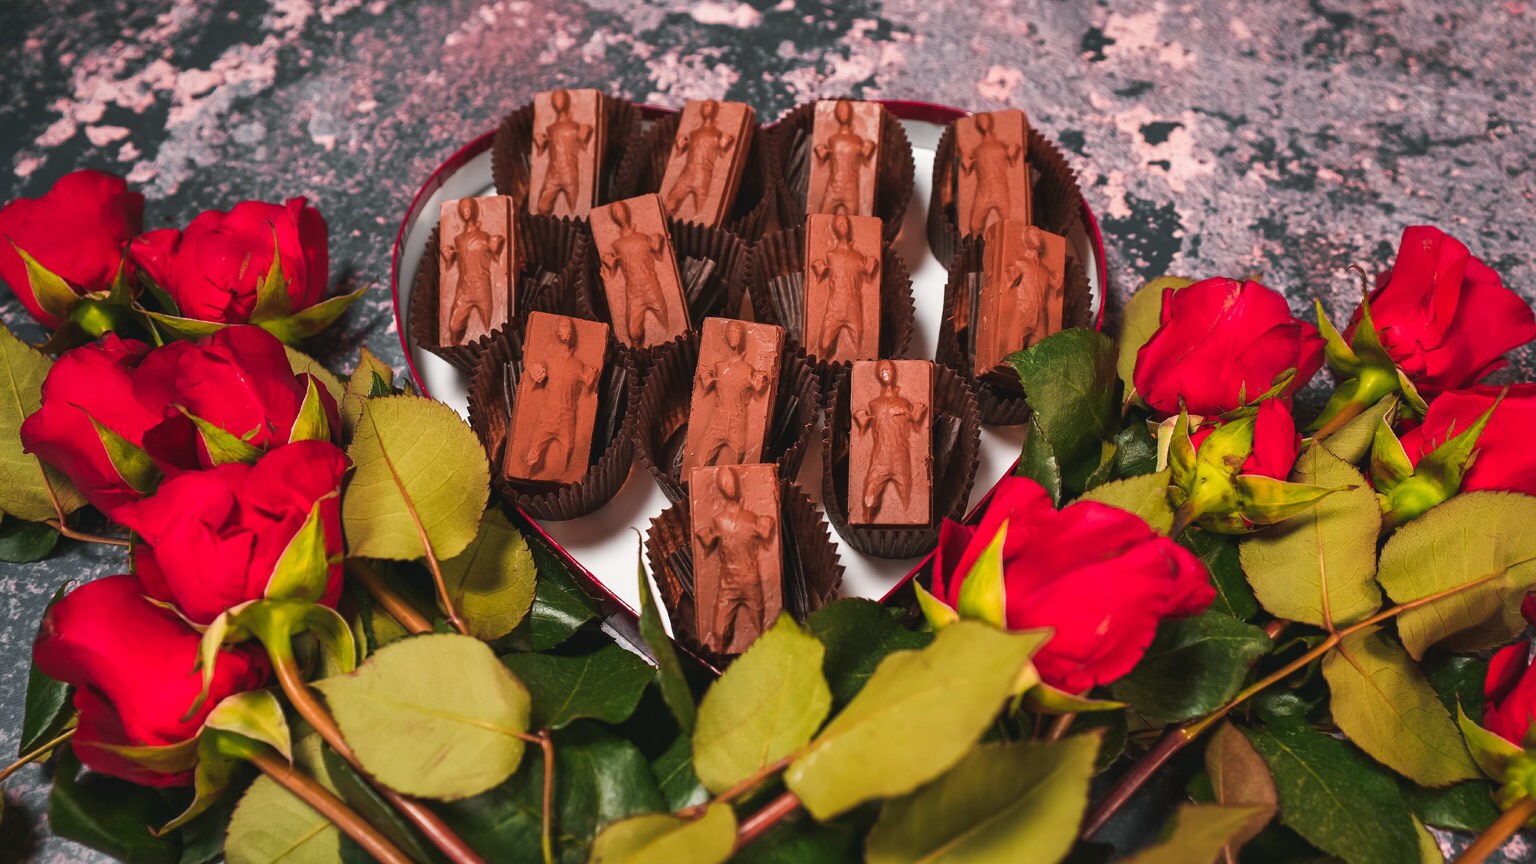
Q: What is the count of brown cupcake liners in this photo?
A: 12